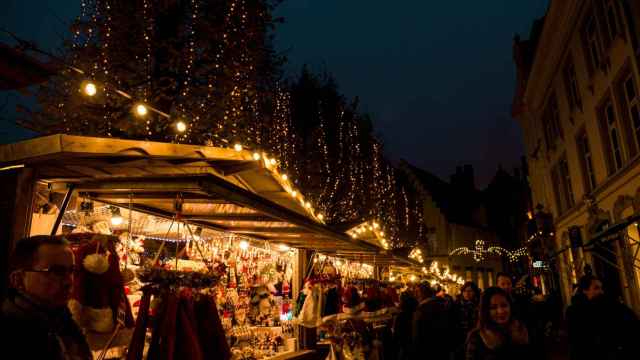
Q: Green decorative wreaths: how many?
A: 1